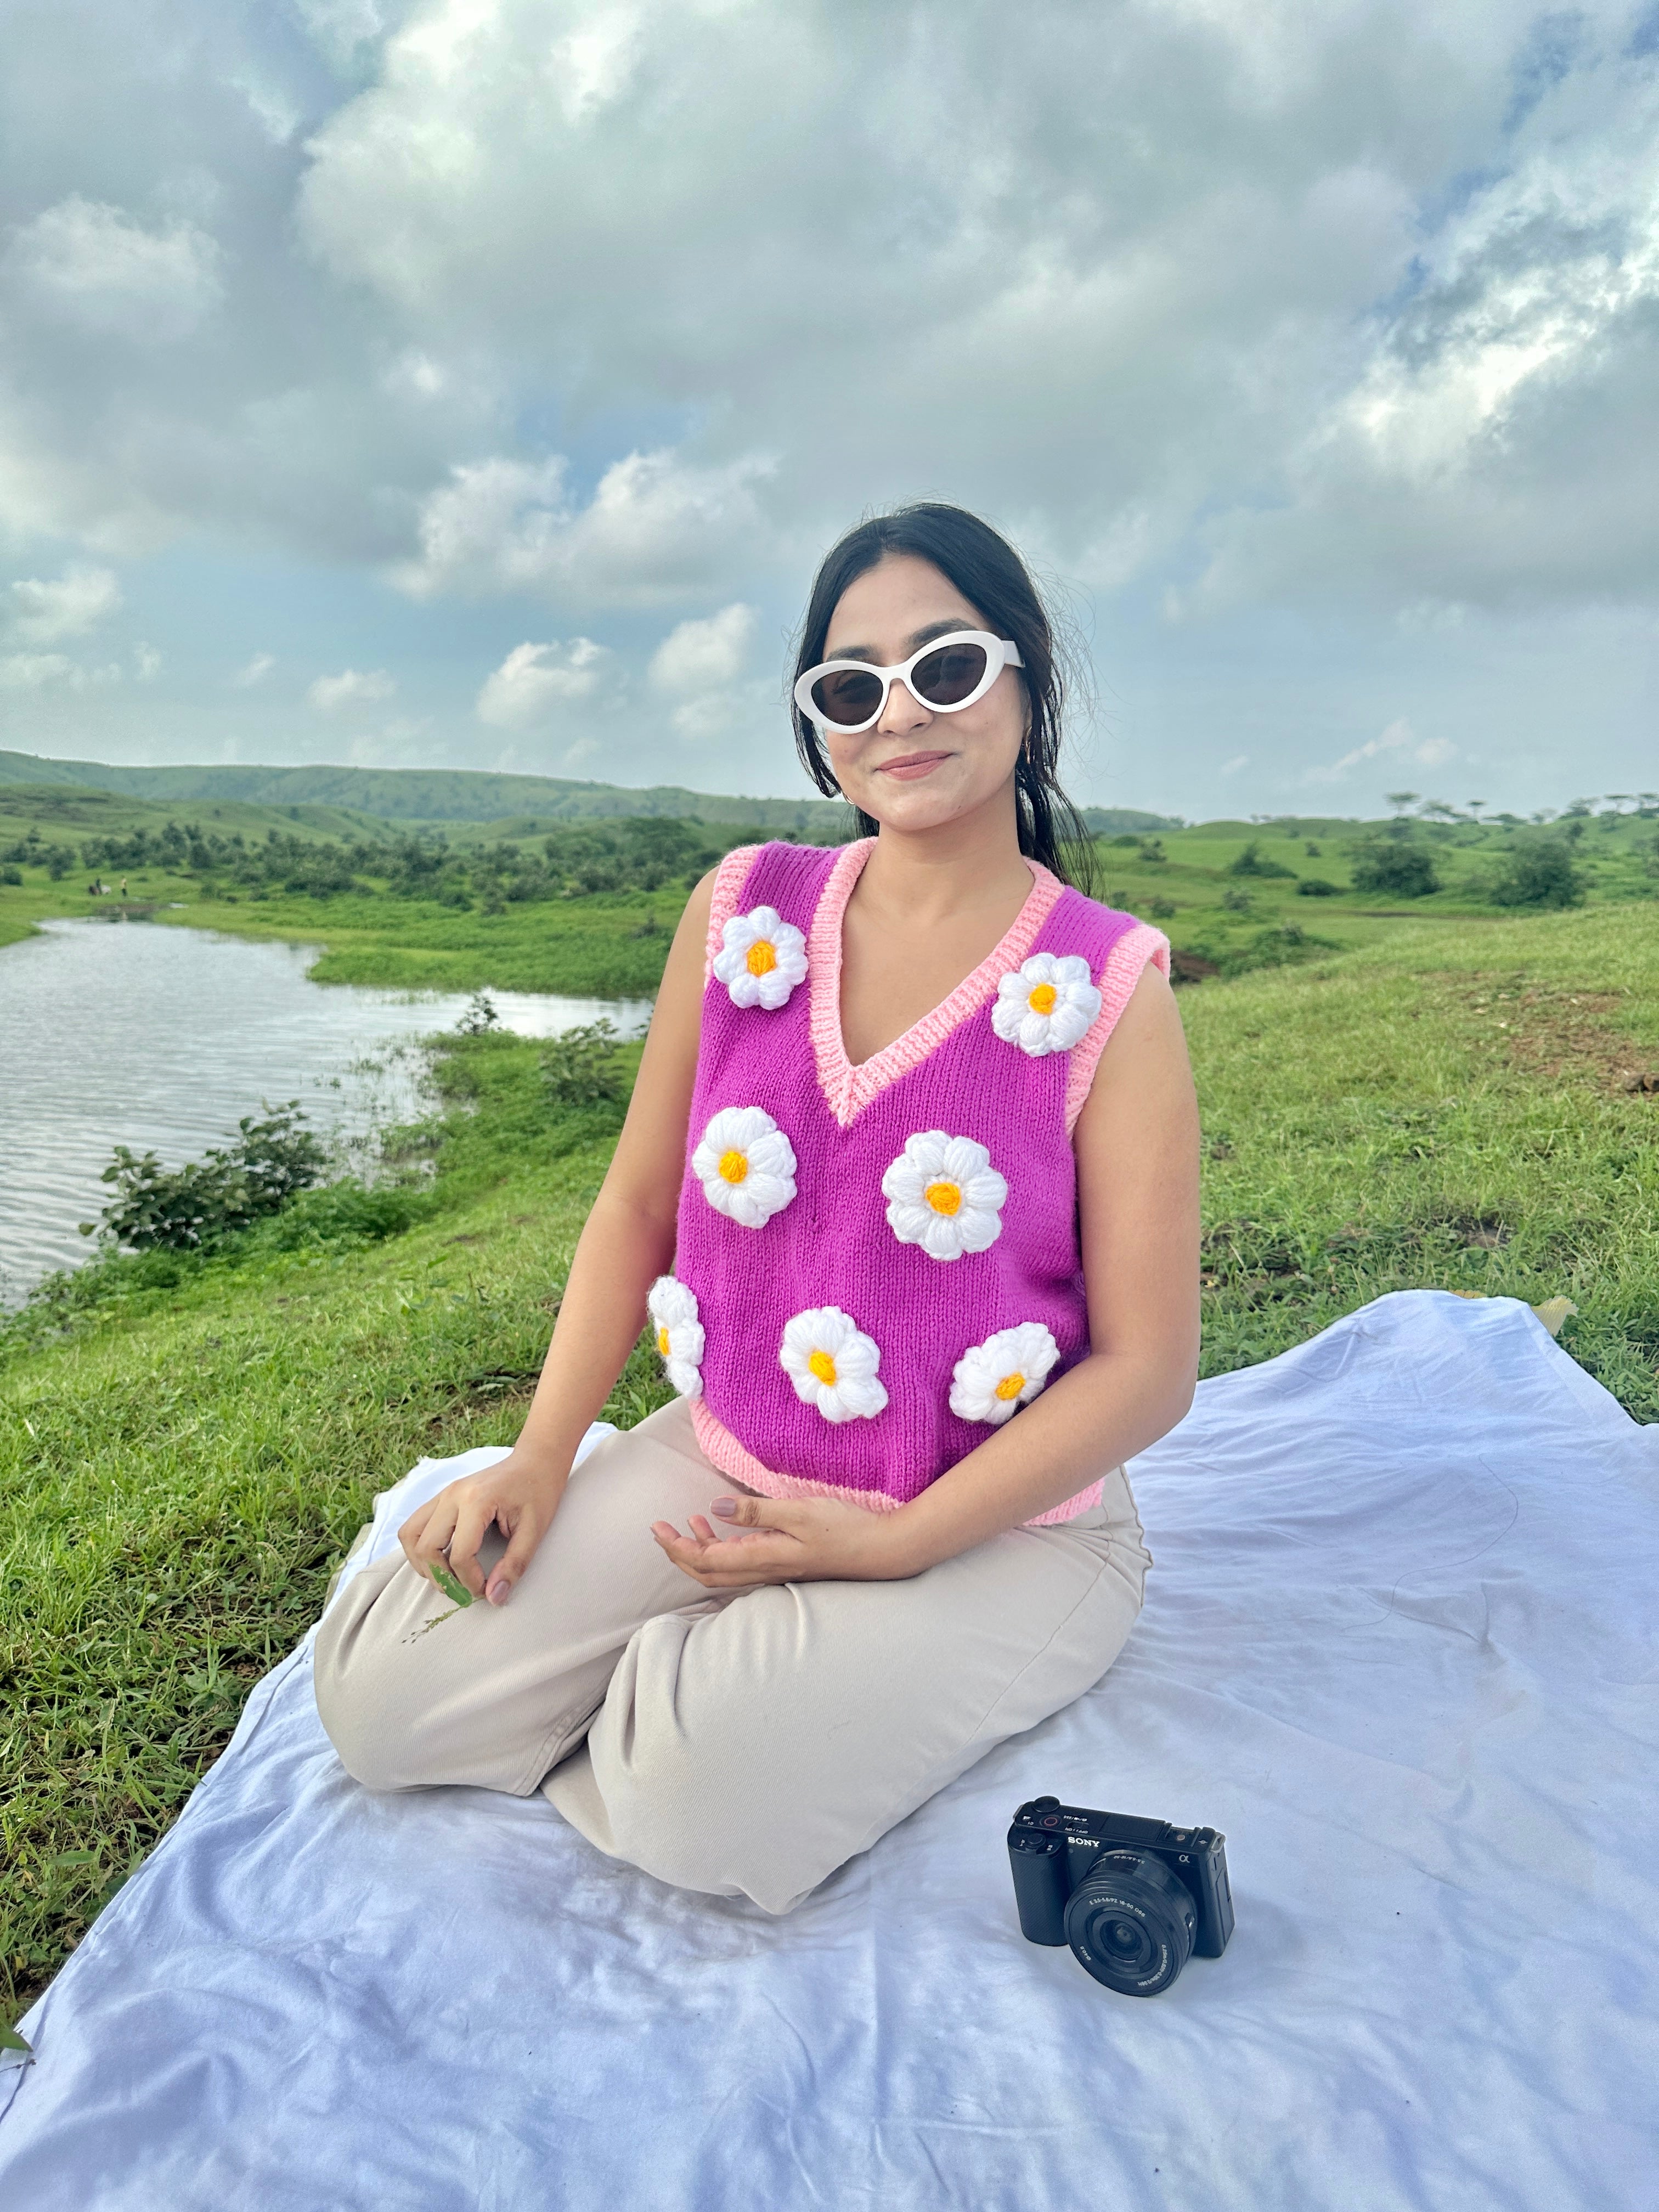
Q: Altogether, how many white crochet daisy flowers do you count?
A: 7